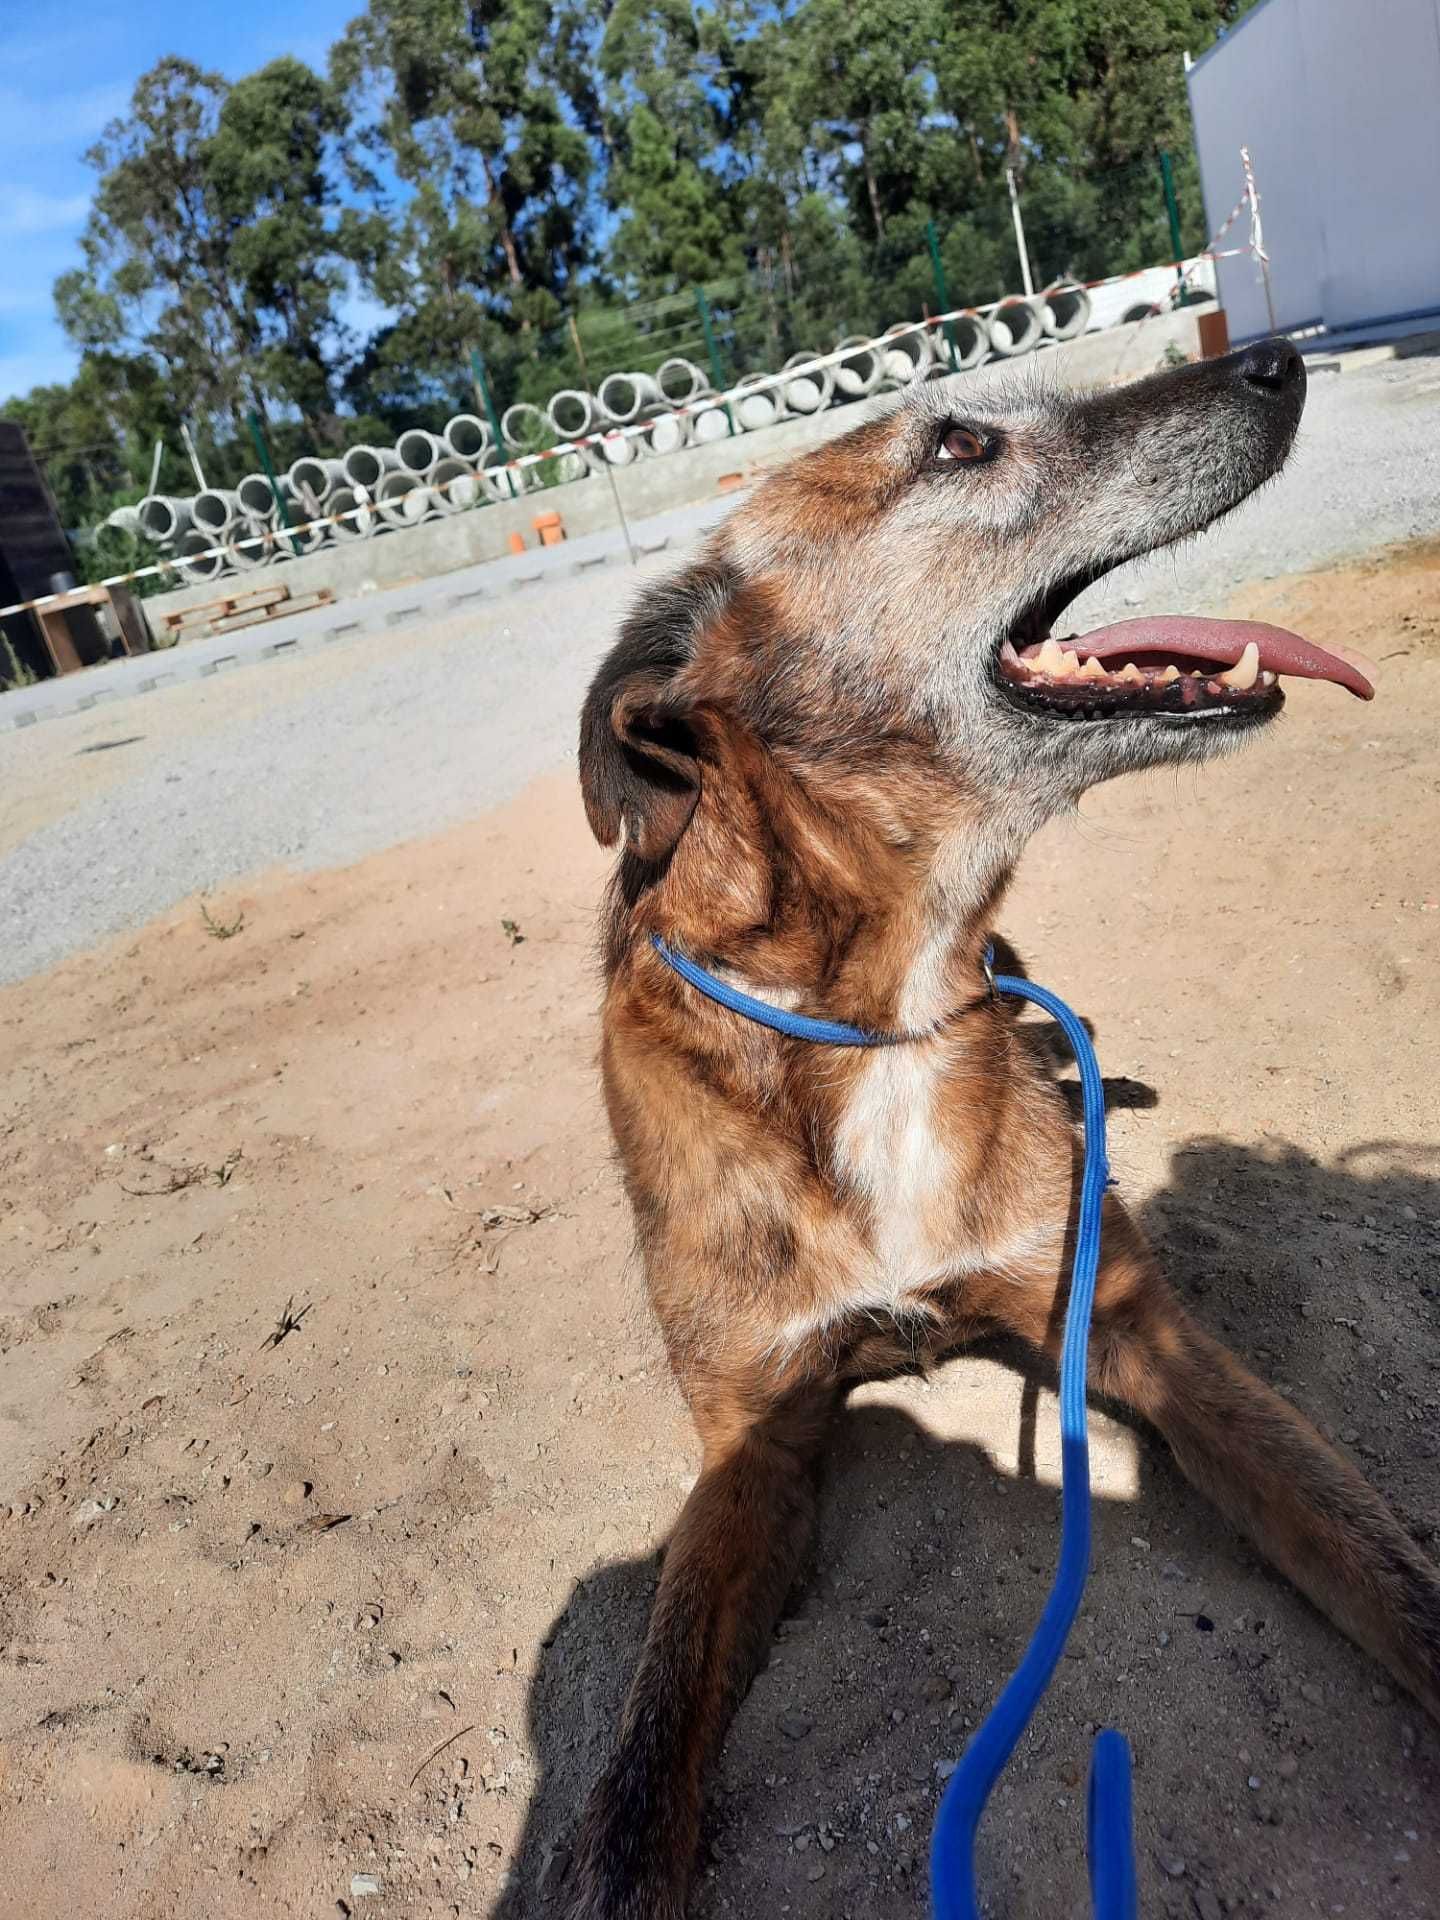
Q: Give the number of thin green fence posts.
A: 5